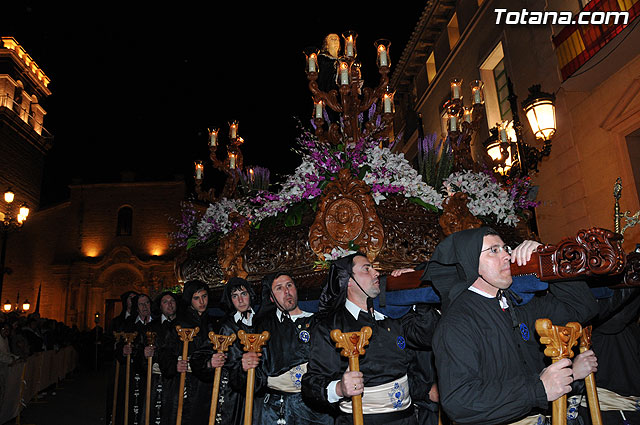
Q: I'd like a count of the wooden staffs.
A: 9